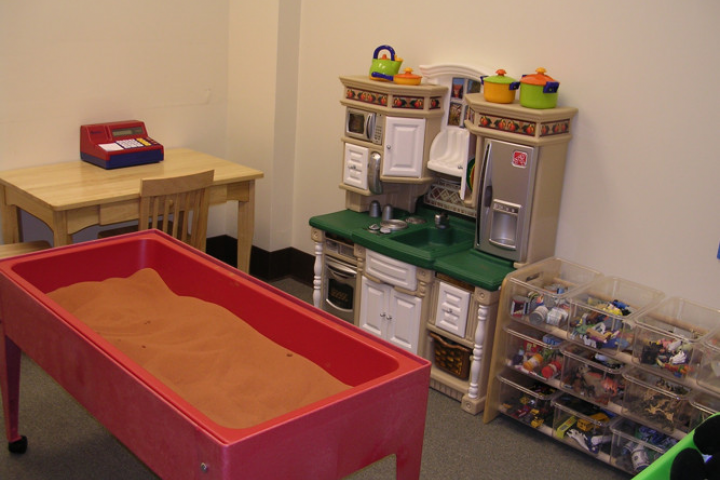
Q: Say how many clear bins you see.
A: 11